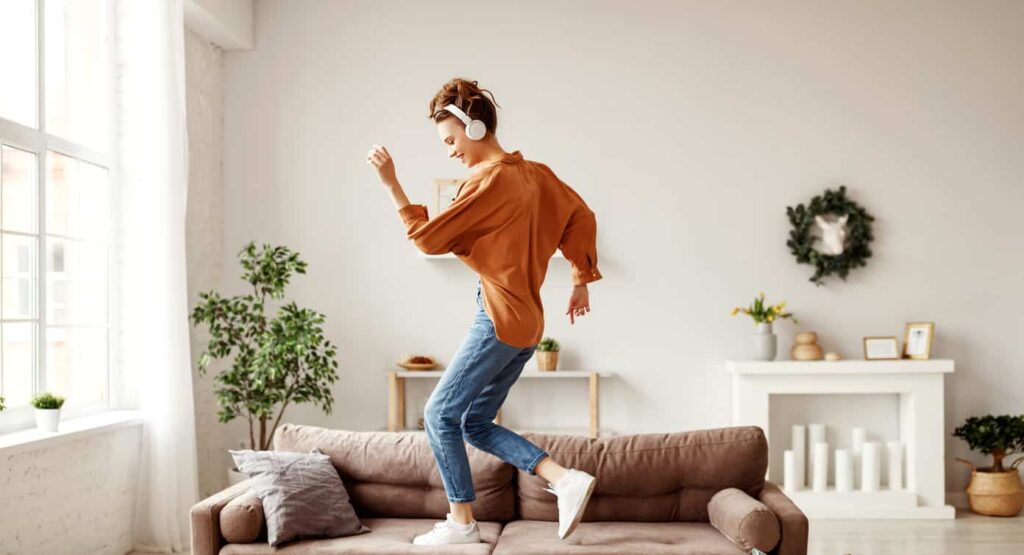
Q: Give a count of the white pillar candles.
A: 8